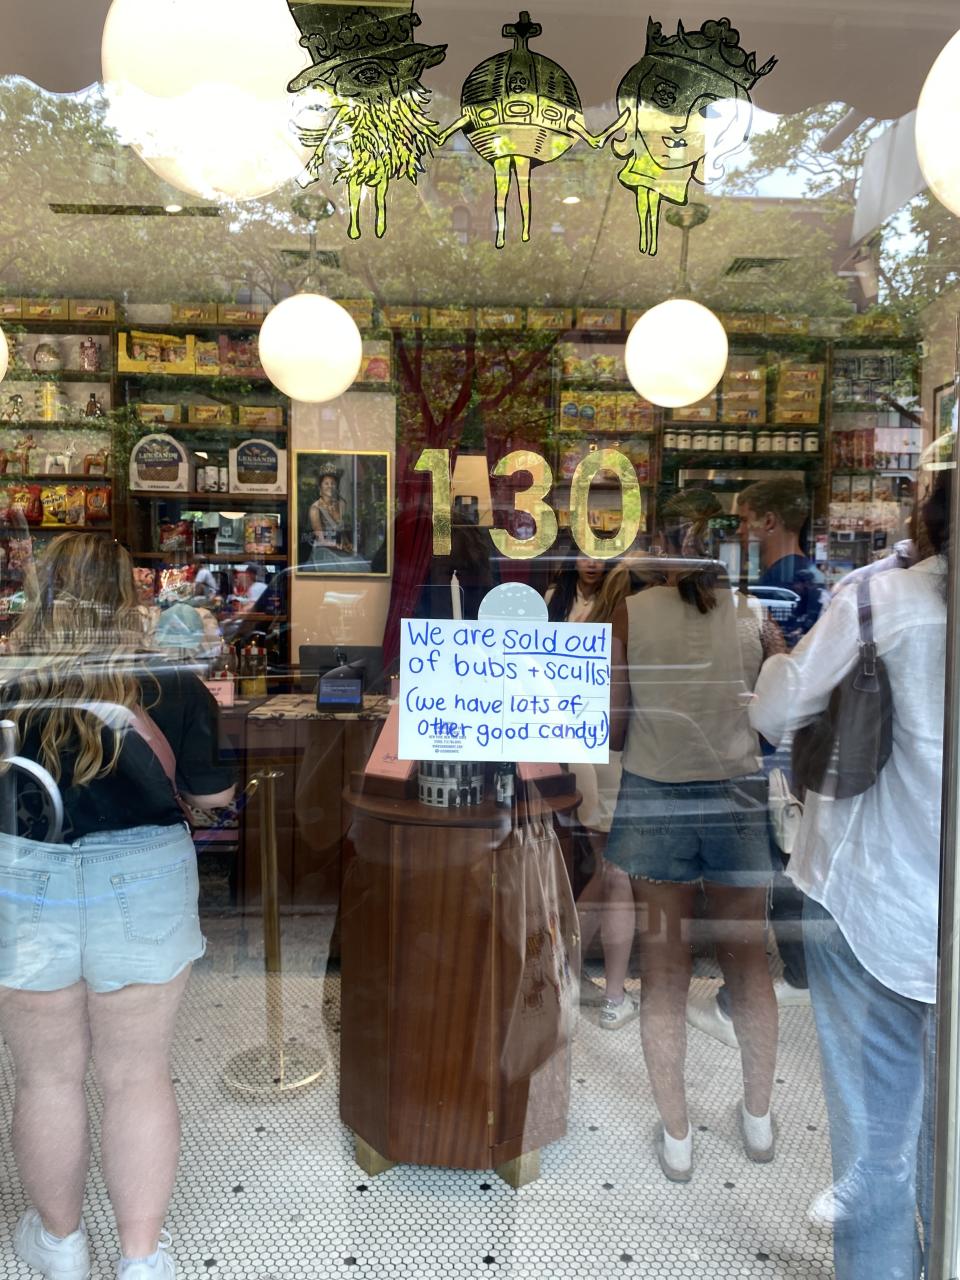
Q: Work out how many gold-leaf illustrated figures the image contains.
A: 3